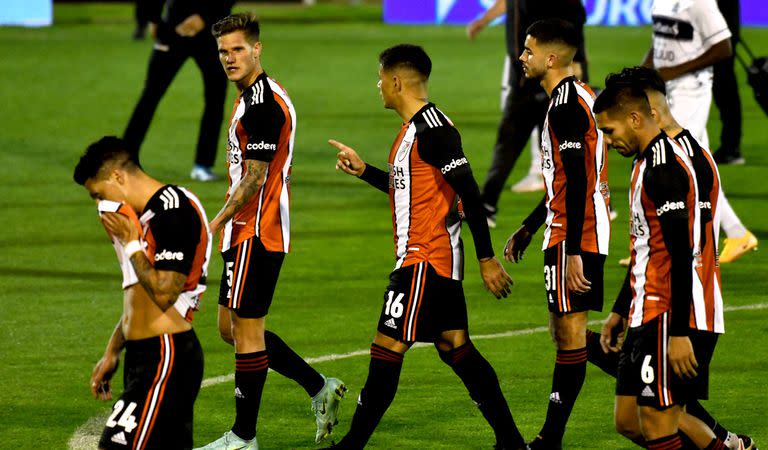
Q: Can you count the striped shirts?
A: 6